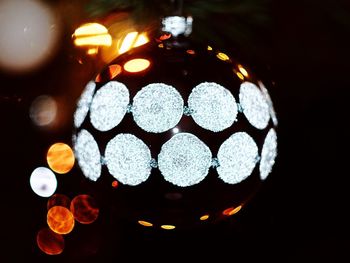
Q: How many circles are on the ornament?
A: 11